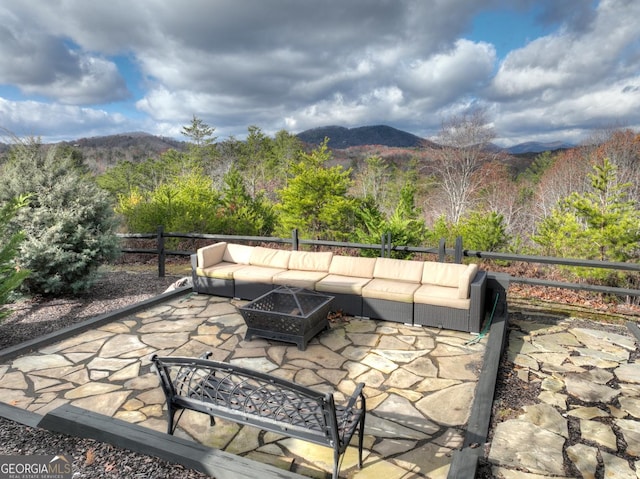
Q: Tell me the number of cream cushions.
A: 14